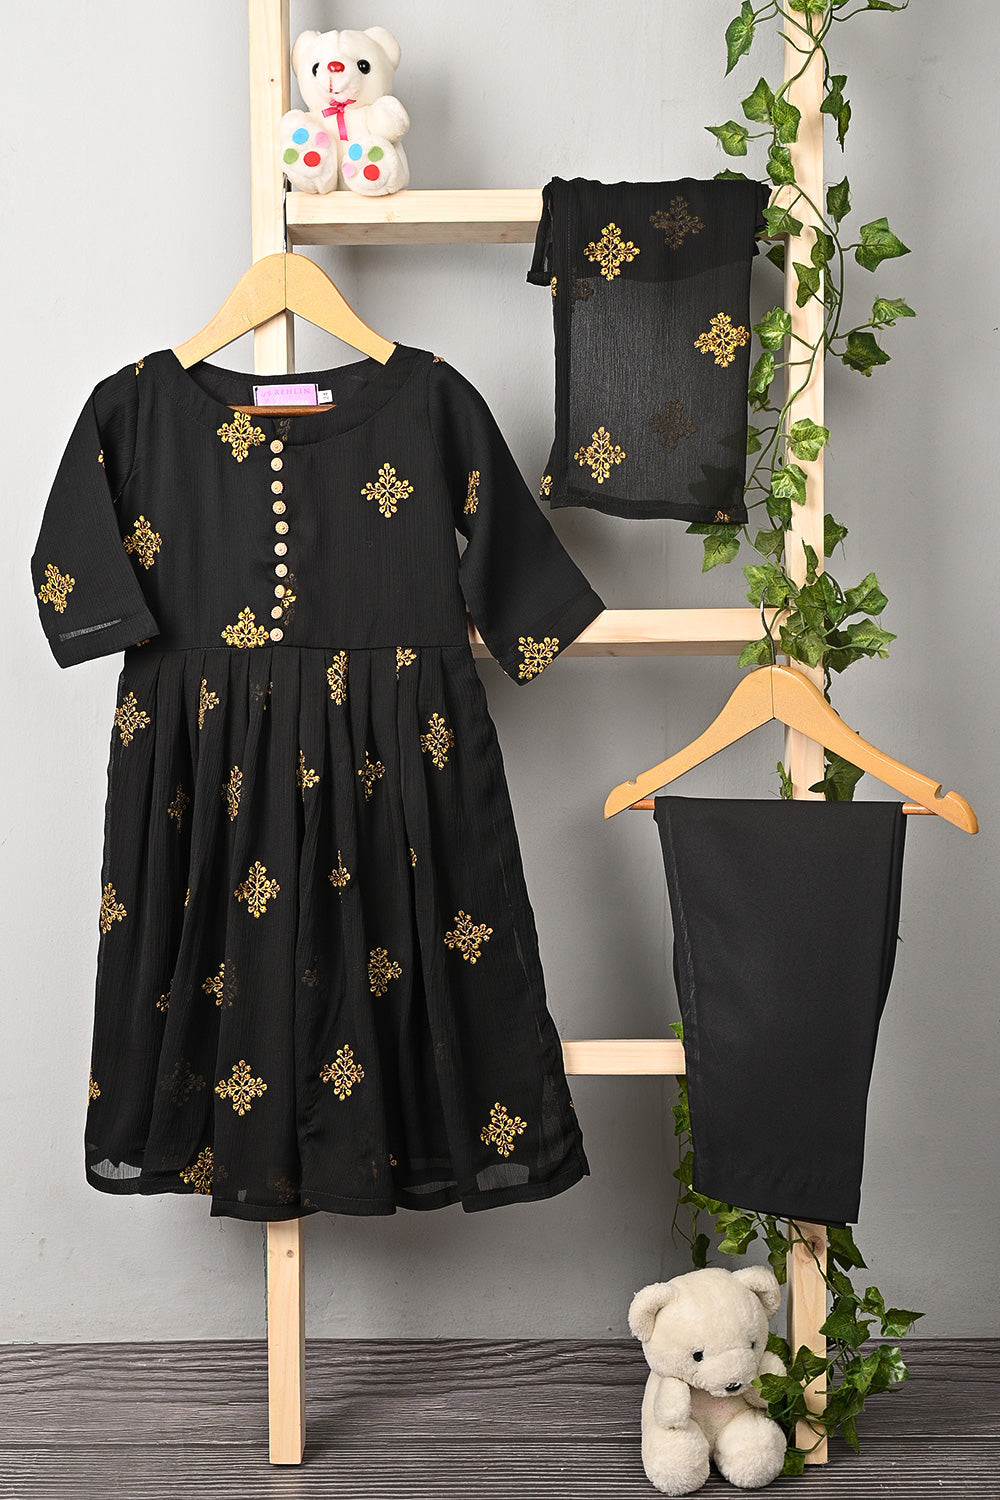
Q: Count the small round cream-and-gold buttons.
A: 10